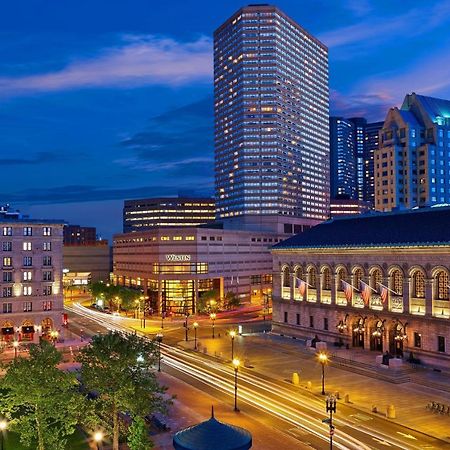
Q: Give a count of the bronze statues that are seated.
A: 2